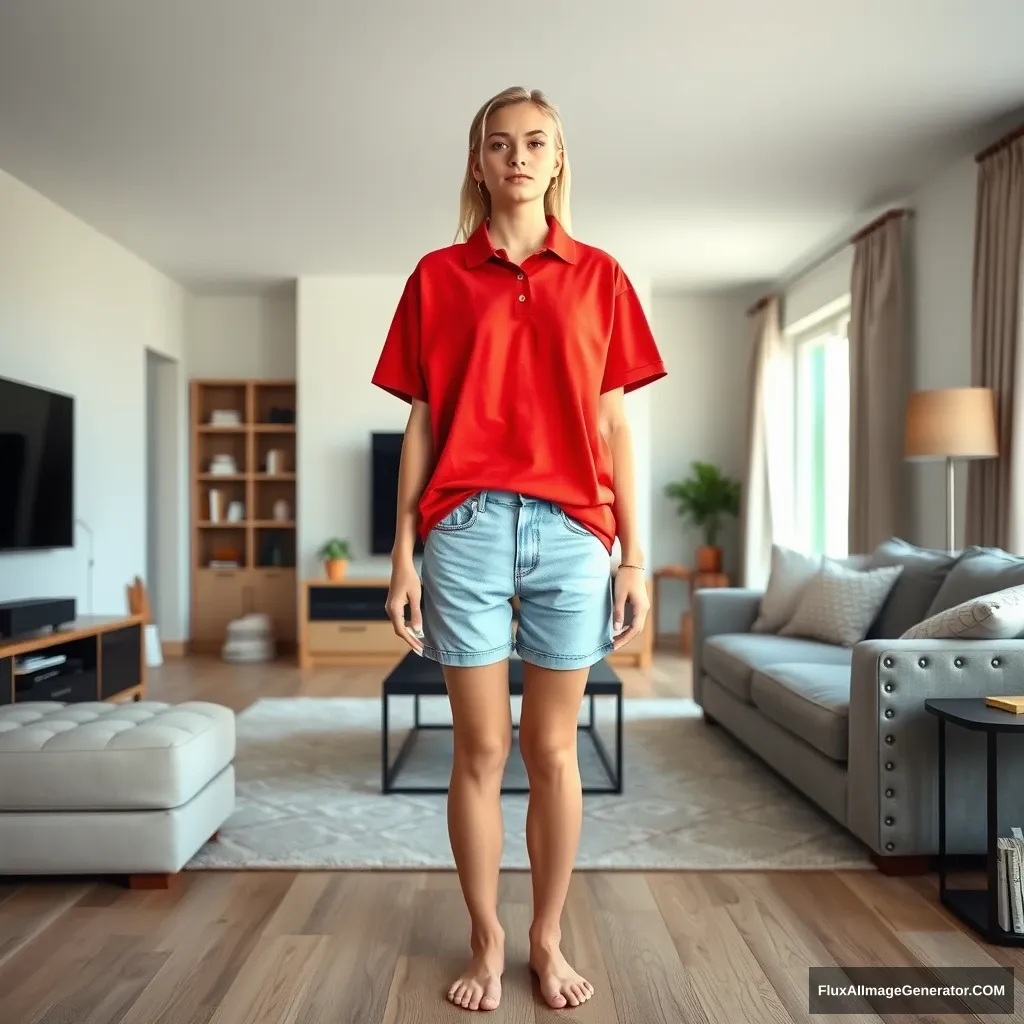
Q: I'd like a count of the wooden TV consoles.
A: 2